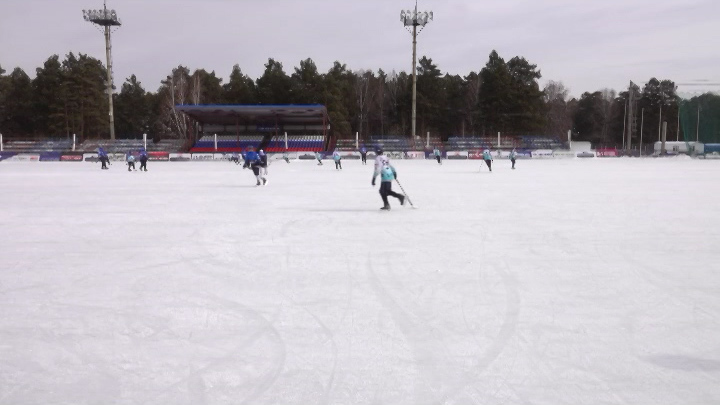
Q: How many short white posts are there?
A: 9